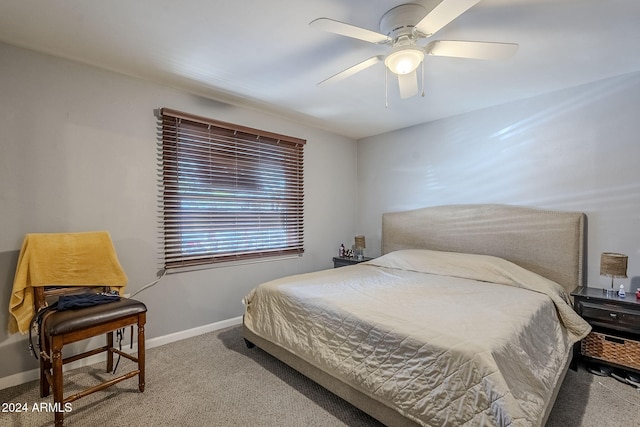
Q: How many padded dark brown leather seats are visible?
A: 1